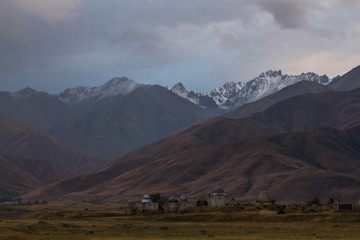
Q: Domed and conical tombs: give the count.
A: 5